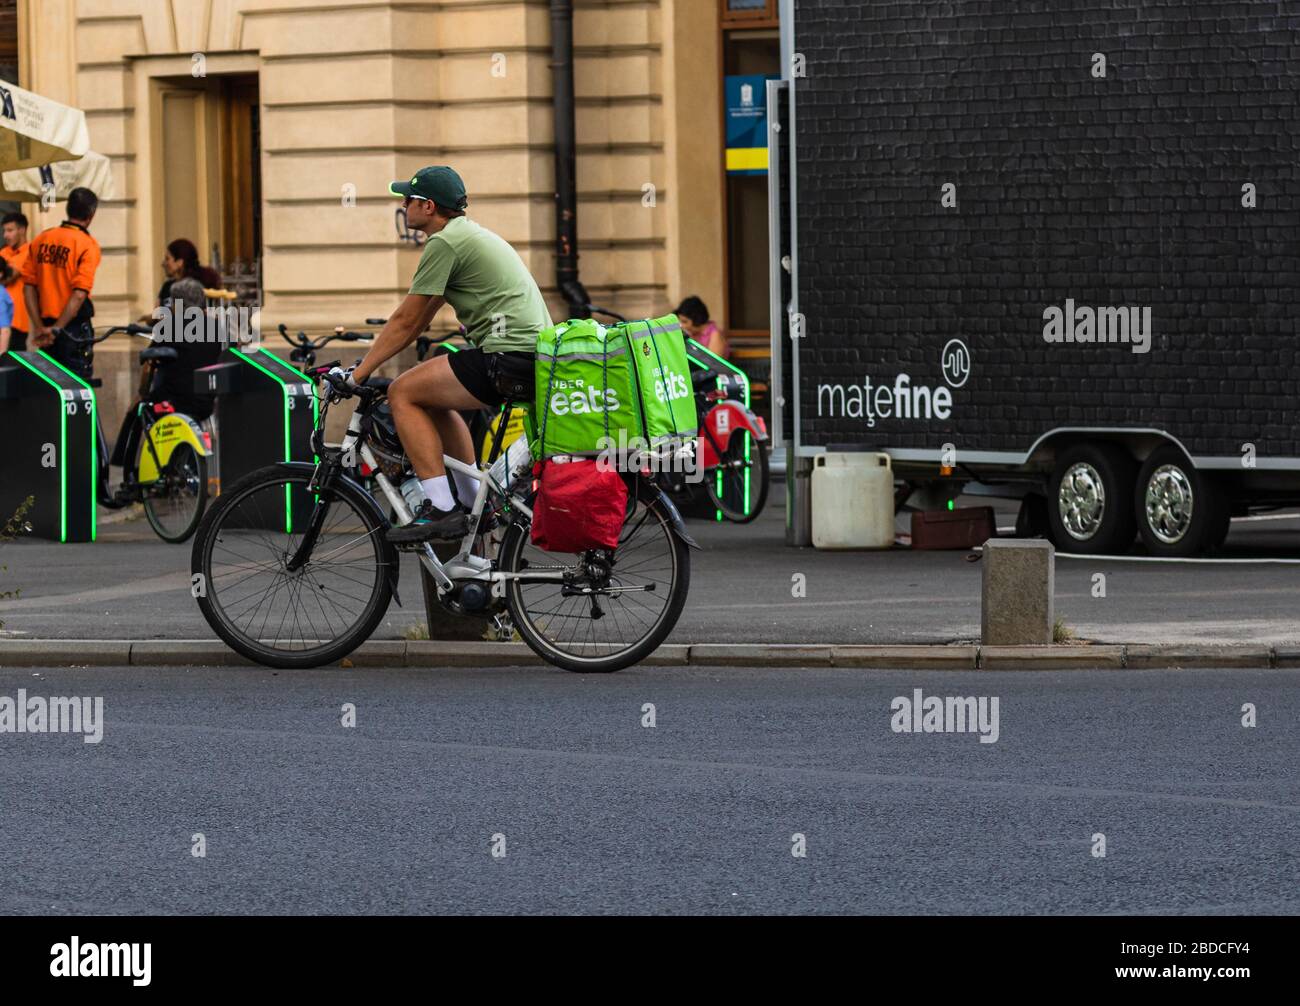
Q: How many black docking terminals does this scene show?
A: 4